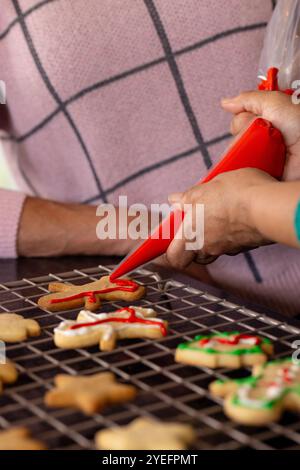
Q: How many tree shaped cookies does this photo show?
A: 1